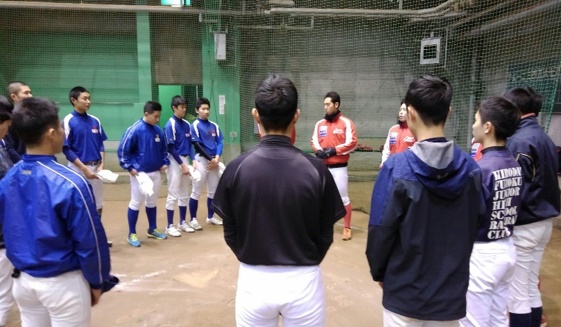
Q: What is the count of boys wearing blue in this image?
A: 5